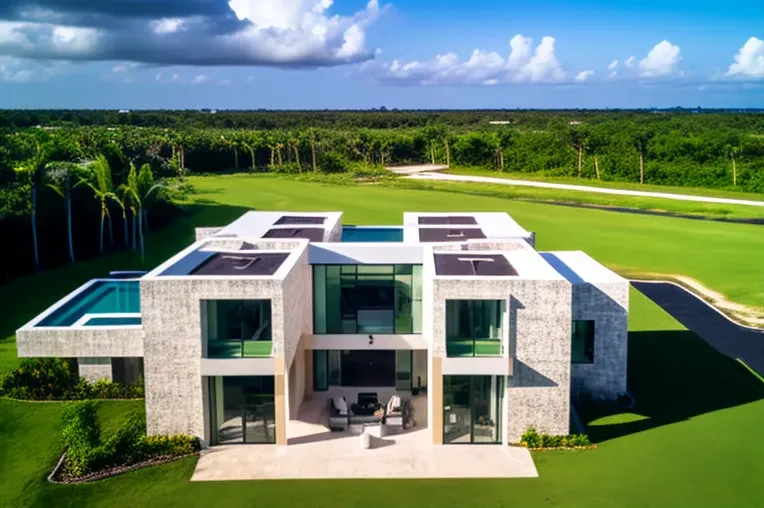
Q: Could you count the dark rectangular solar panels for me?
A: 6